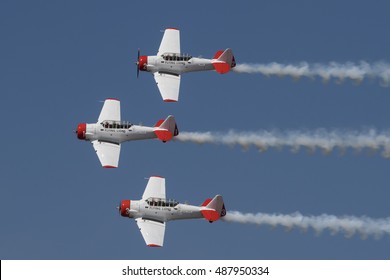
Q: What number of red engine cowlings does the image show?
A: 3